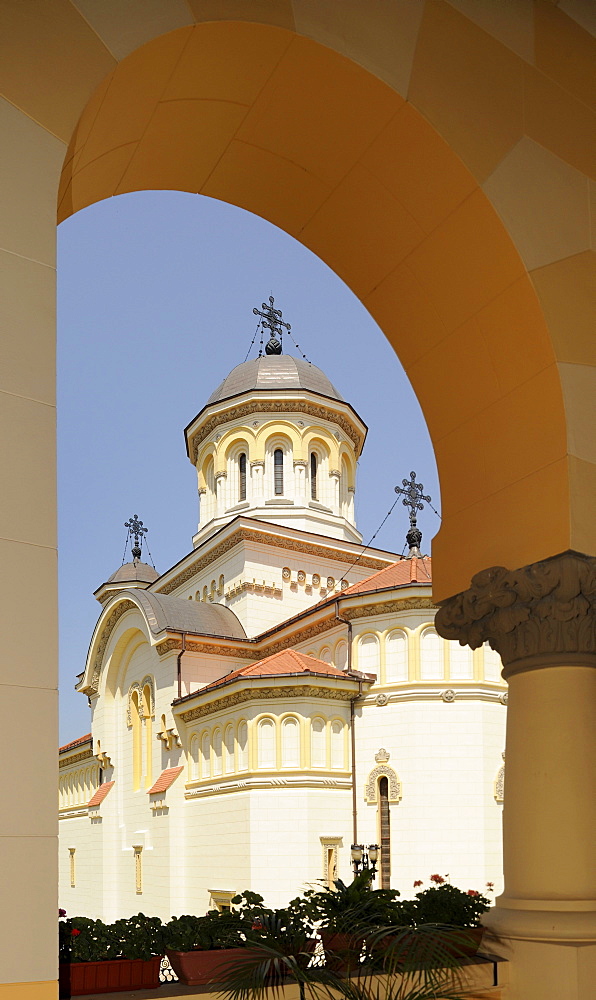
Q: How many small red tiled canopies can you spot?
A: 2